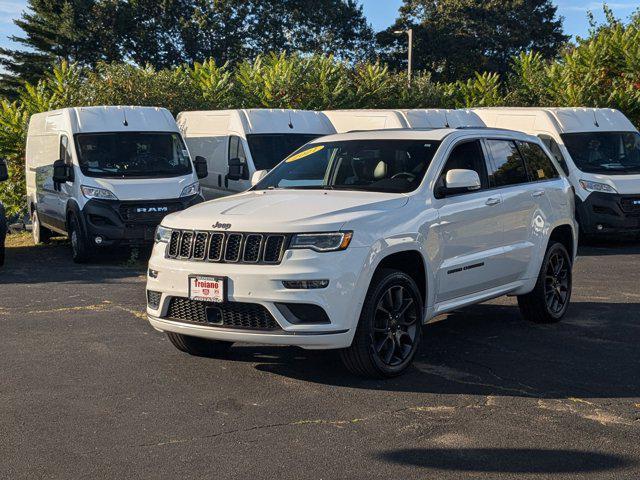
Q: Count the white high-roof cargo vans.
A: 4